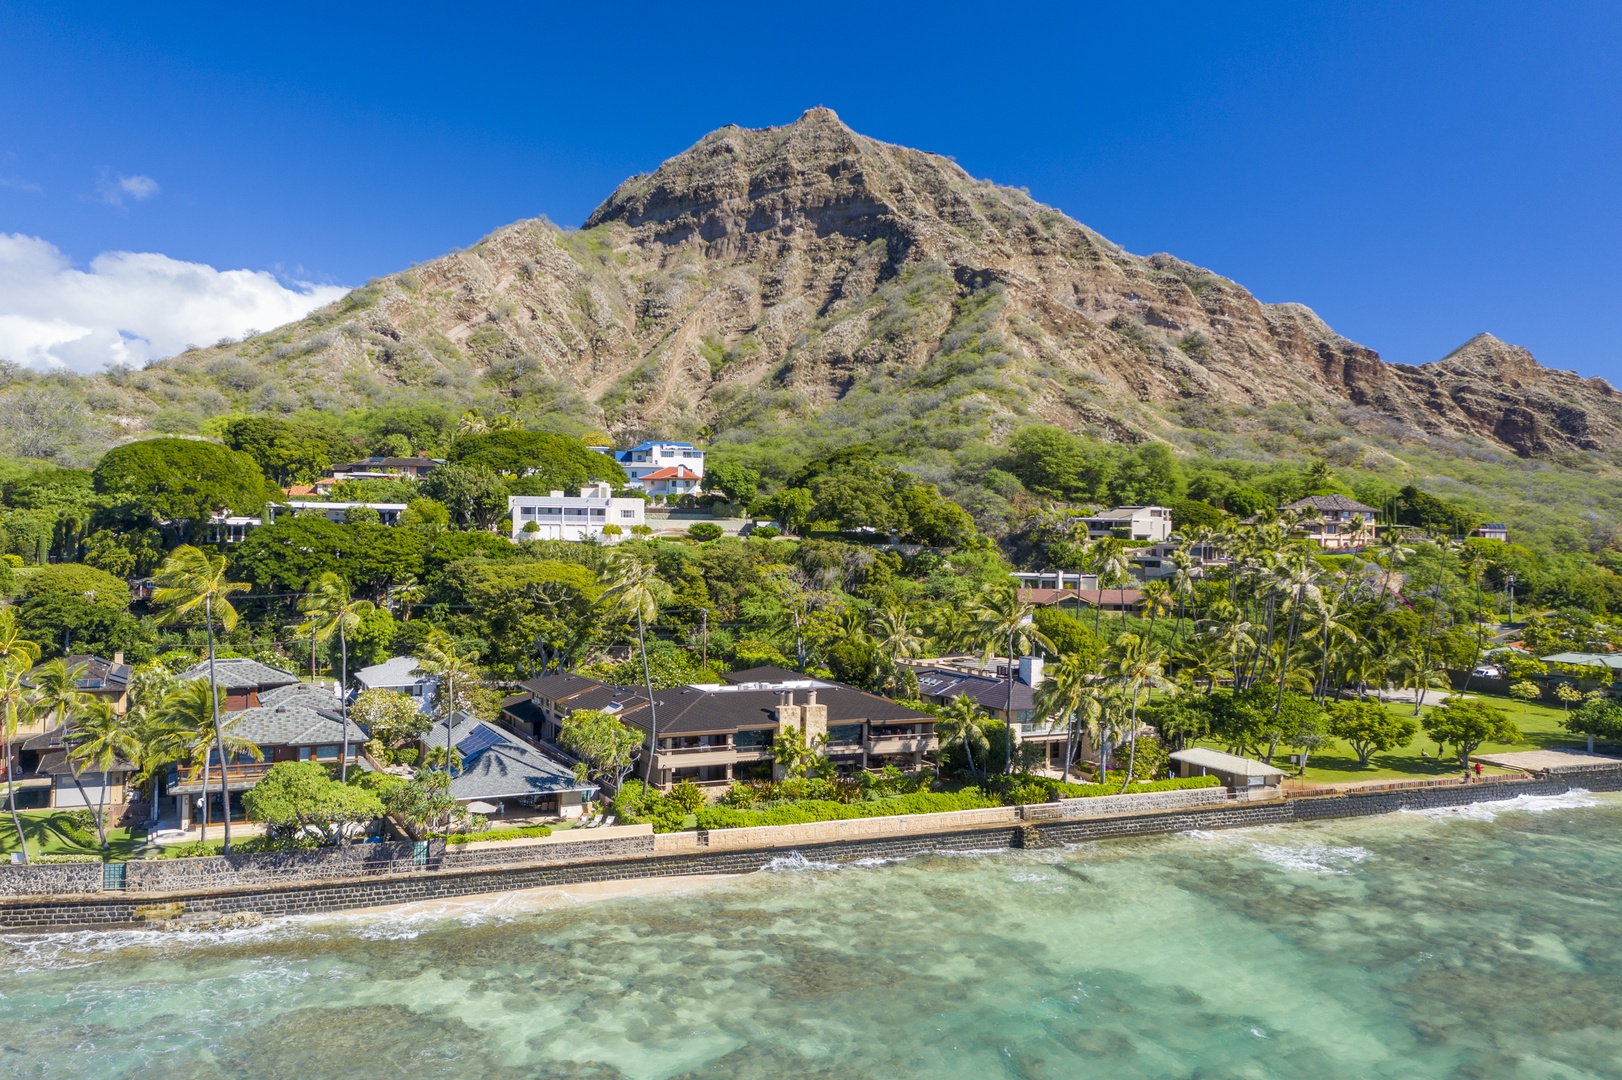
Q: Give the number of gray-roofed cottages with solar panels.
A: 1